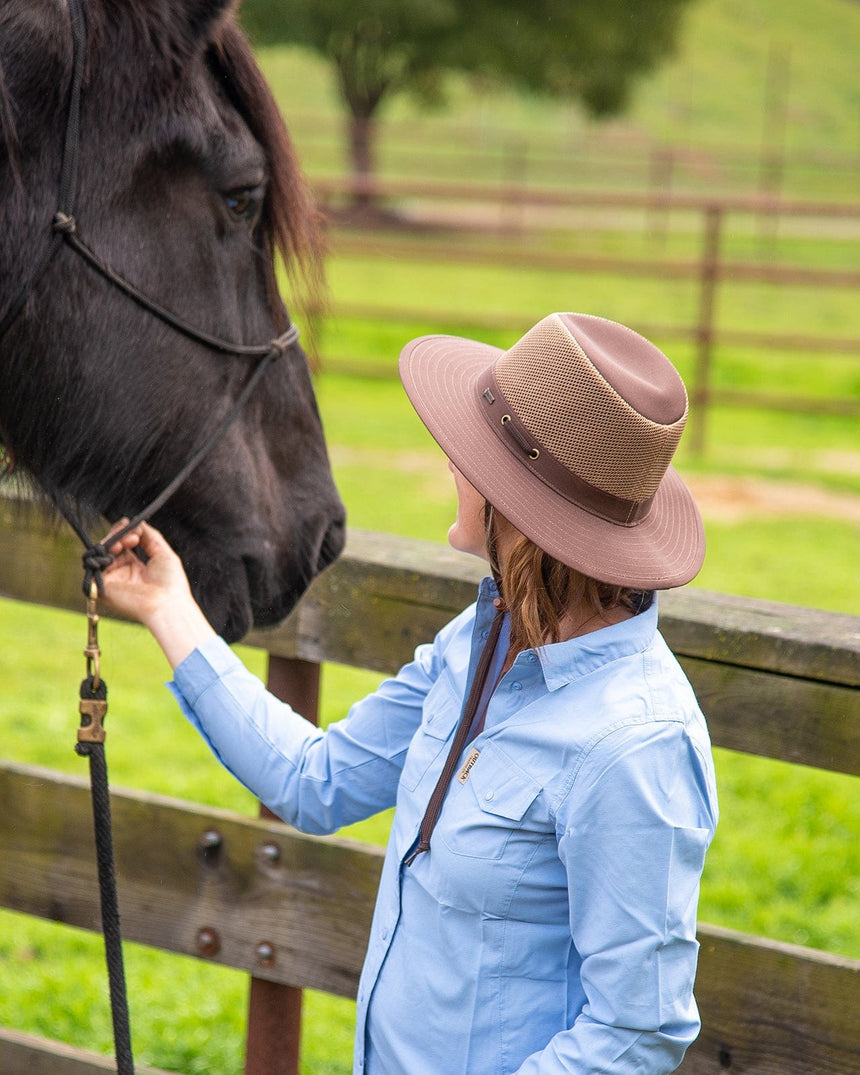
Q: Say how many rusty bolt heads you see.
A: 4